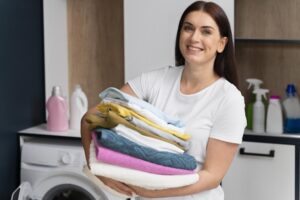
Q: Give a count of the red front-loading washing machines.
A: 0